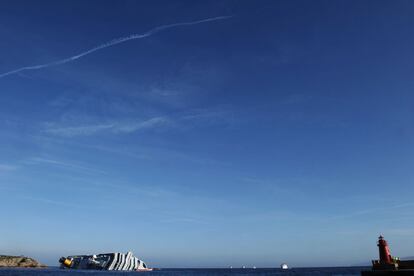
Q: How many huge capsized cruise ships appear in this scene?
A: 1